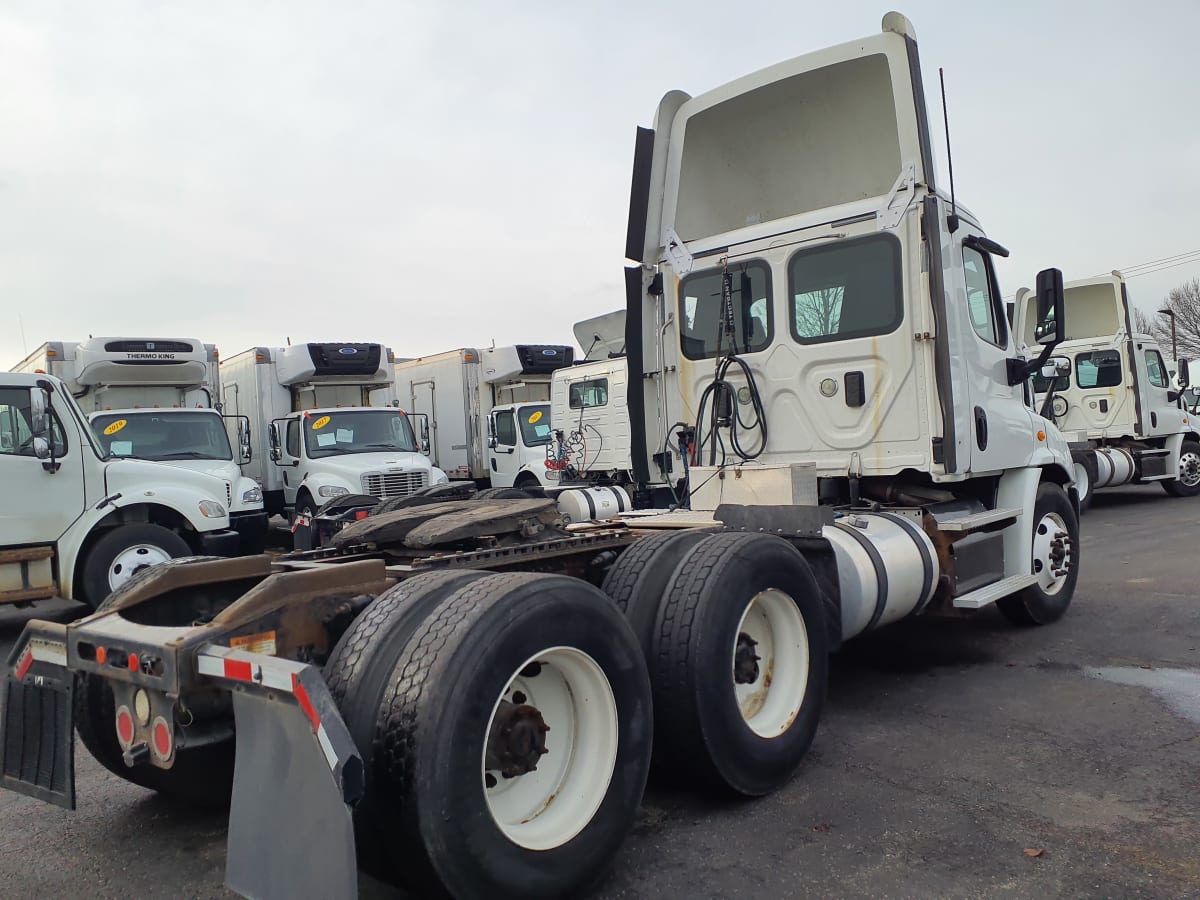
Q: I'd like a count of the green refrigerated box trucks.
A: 0